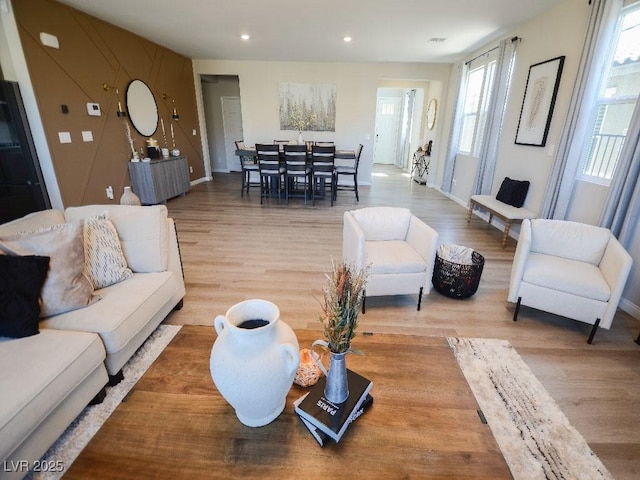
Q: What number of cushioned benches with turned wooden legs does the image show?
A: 1